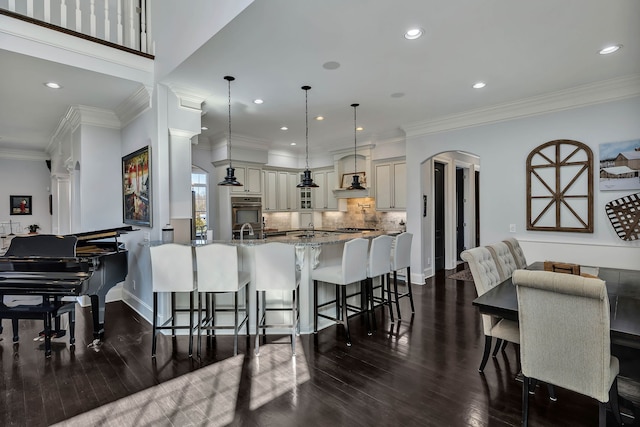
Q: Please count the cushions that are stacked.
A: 0